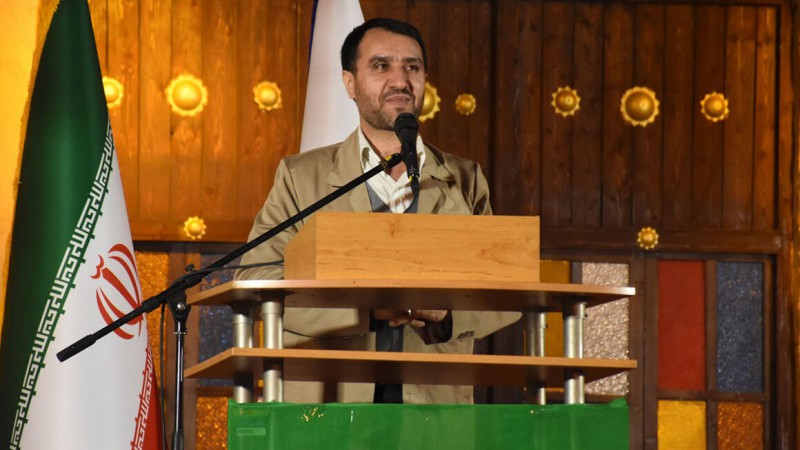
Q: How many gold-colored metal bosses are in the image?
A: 10